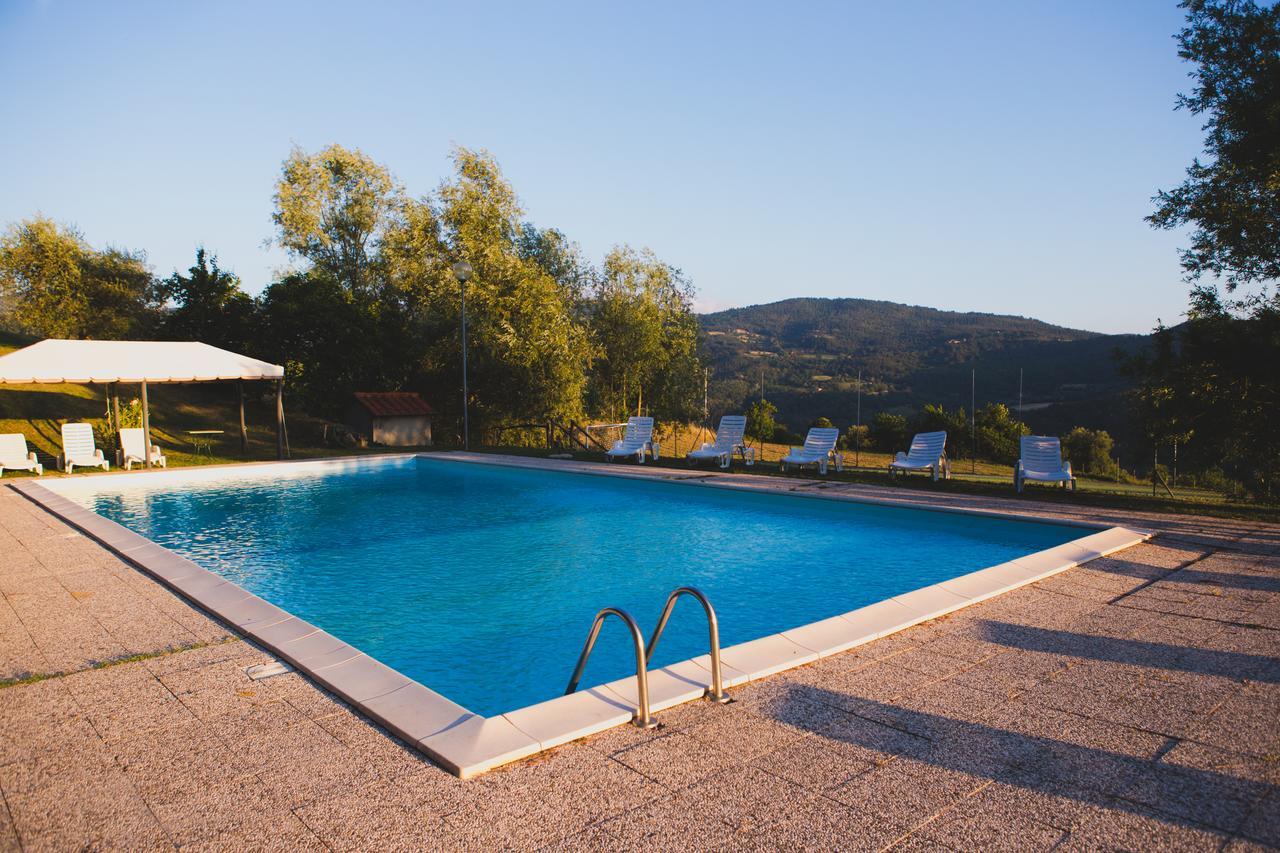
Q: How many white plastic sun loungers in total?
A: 8